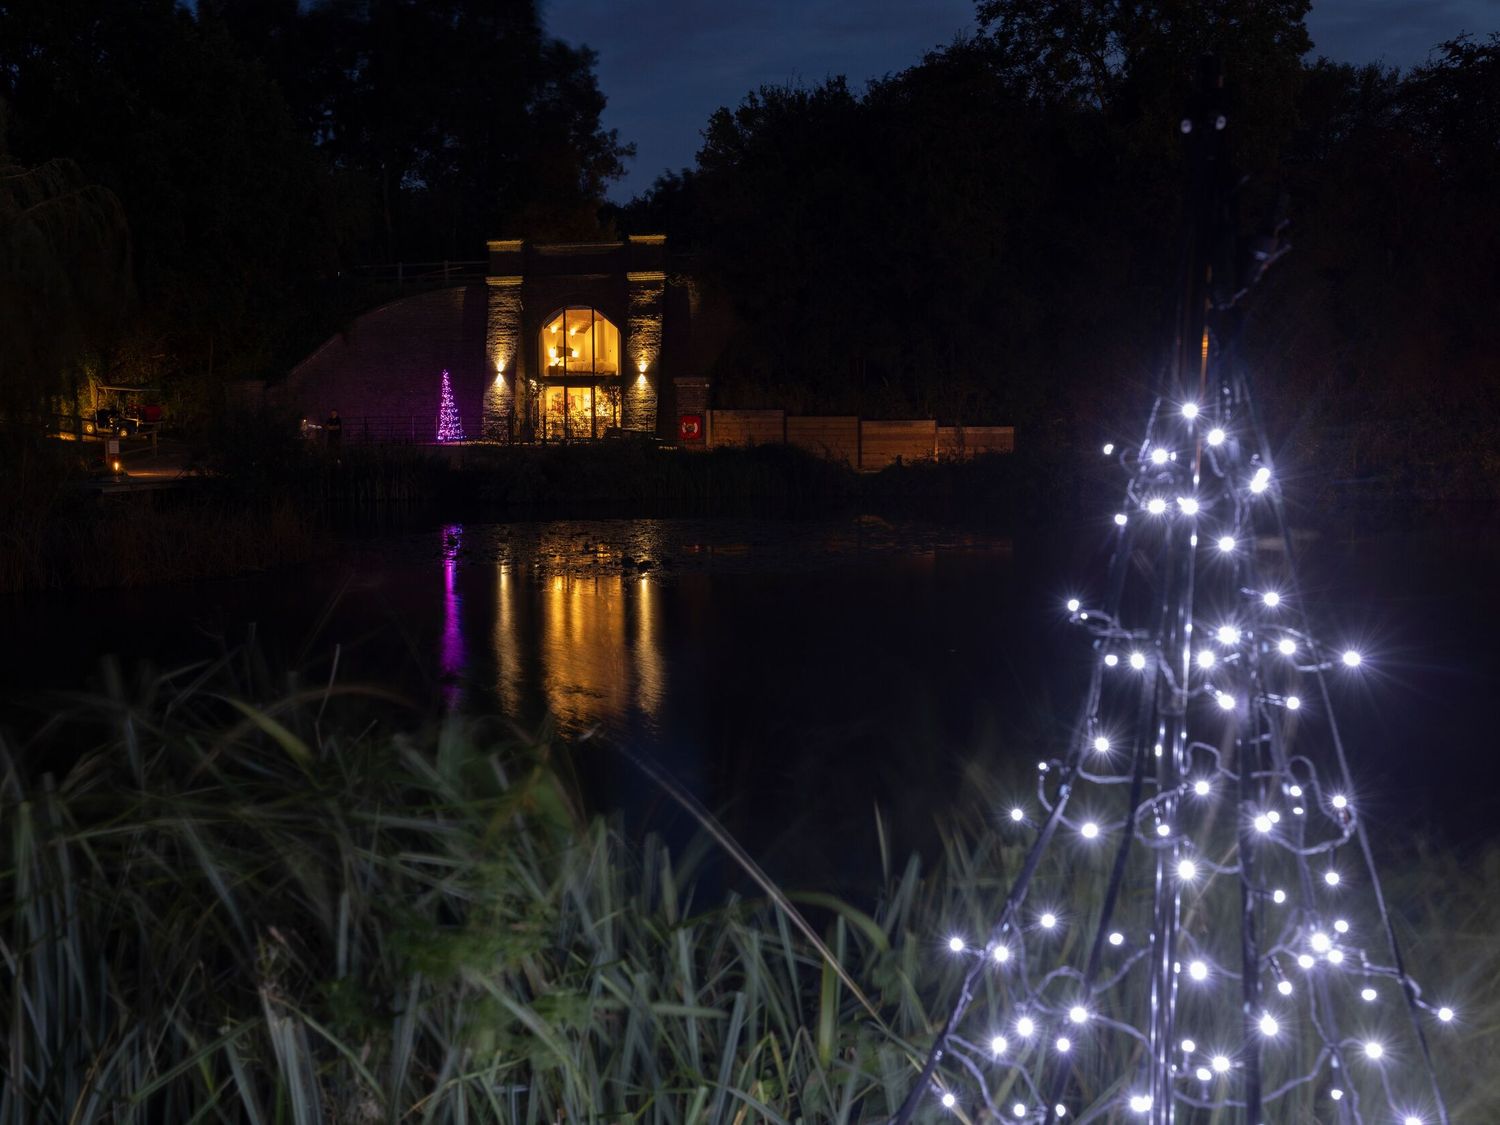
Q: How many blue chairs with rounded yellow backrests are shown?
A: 0